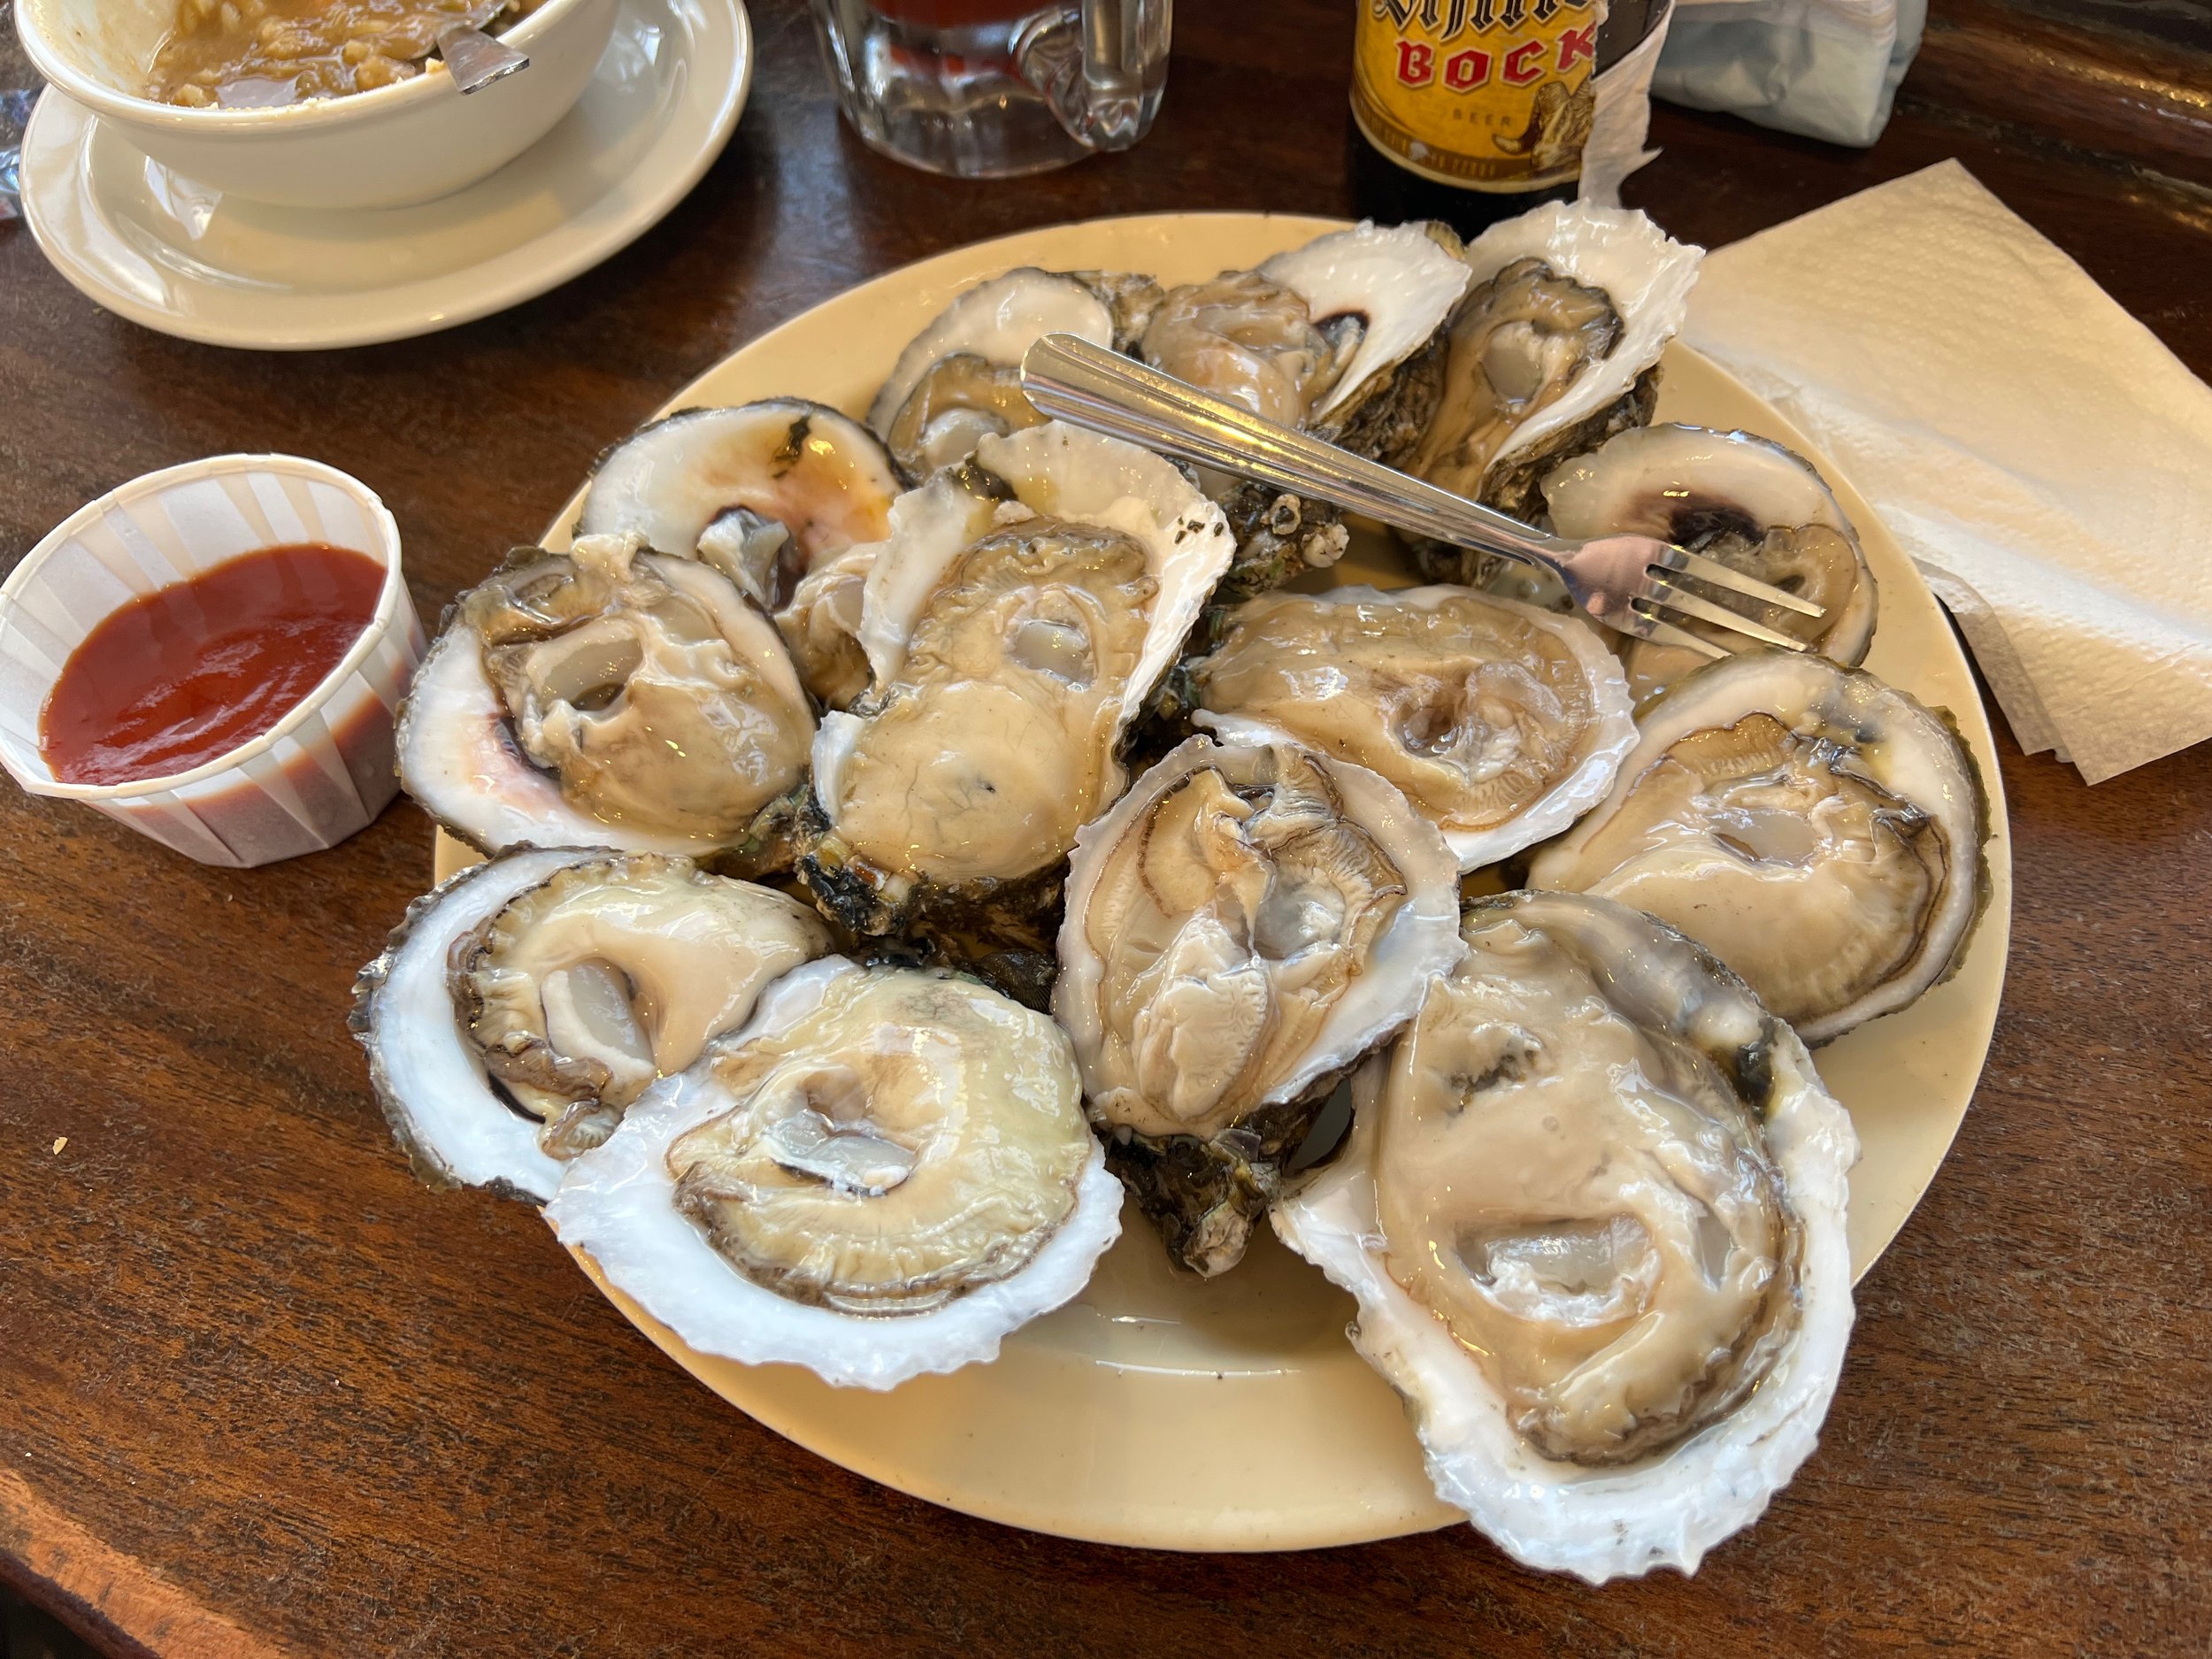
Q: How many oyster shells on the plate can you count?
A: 13